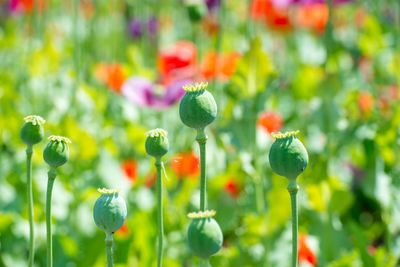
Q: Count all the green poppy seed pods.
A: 7